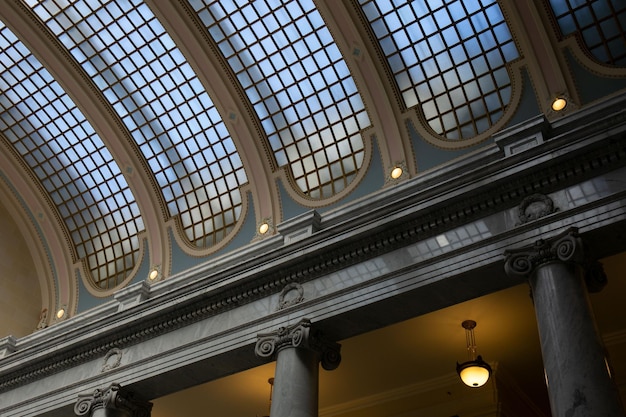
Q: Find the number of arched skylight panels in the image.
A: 5